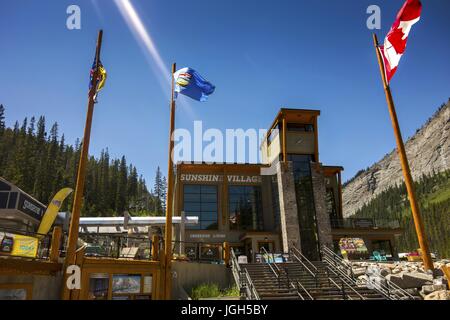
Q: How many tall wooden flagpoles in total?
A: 3